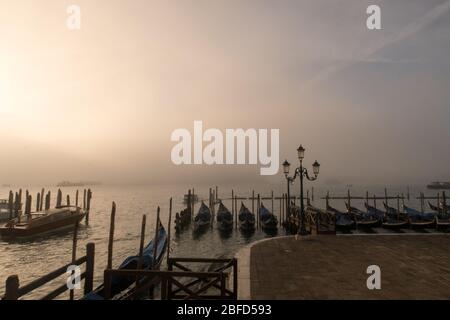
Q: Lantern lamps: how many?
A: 3